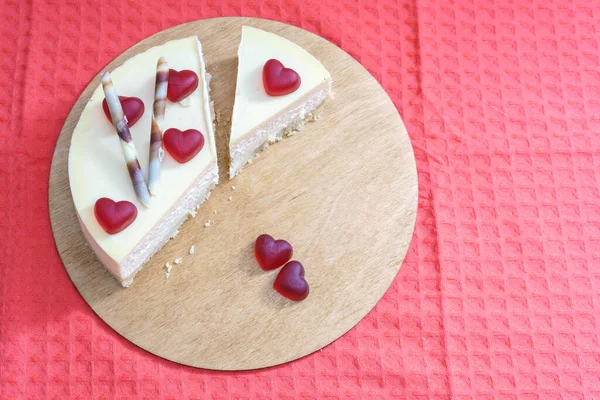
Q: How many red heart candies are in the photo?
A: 7